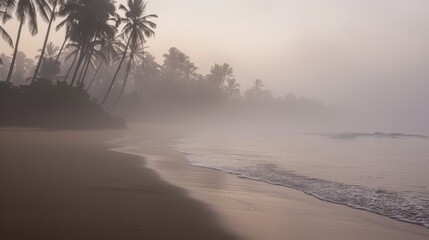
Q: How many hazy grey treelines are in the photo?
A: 1